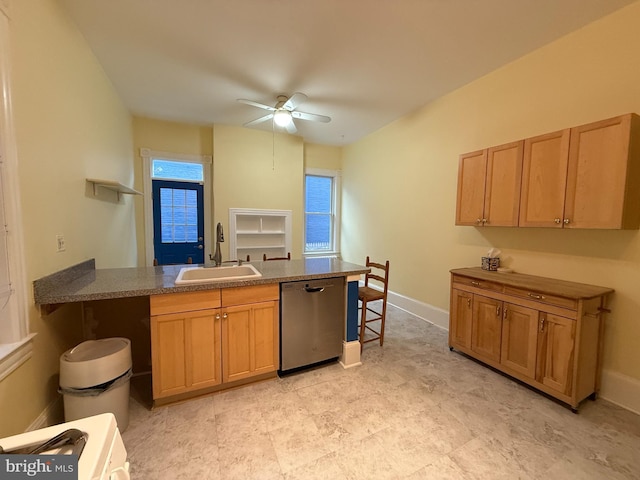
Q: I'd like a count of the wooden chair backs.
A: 4